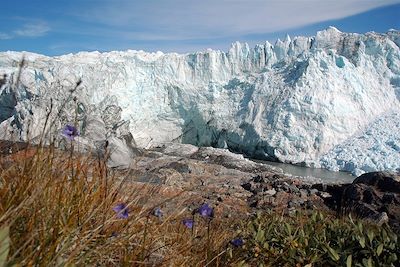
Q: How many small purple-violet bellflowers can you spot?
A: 6